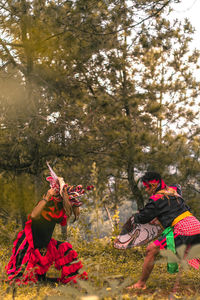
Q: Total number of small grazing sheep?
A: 0